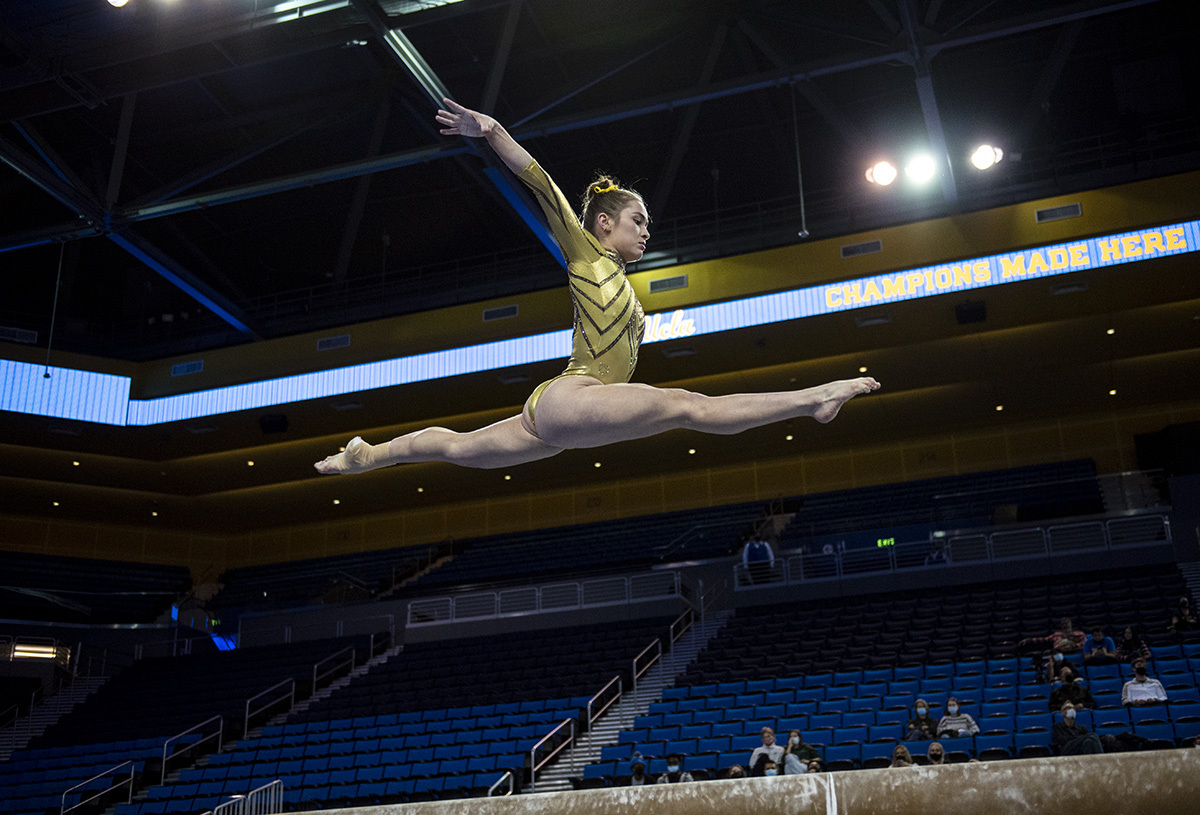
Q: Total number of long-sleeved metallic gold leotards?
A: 1